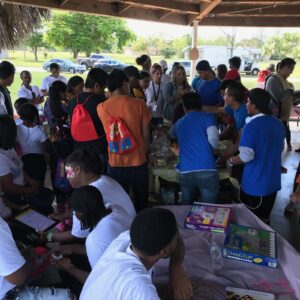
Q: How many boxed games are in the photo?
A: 2